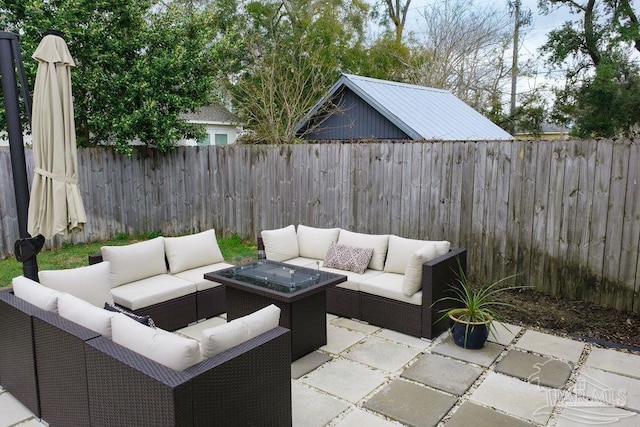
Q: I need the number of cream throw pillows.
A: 12